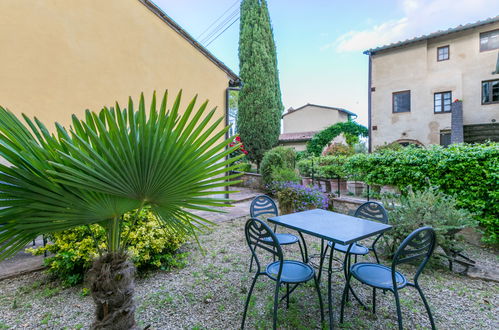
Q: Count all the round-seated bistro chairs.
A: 4